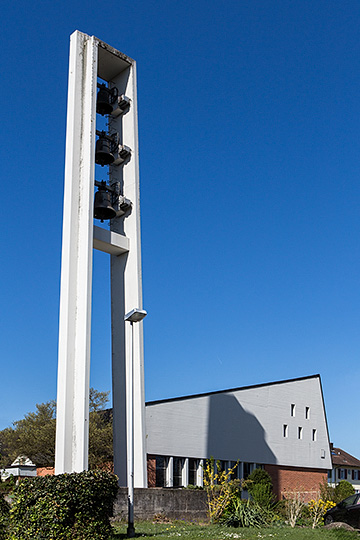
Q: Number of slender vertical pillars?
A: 2